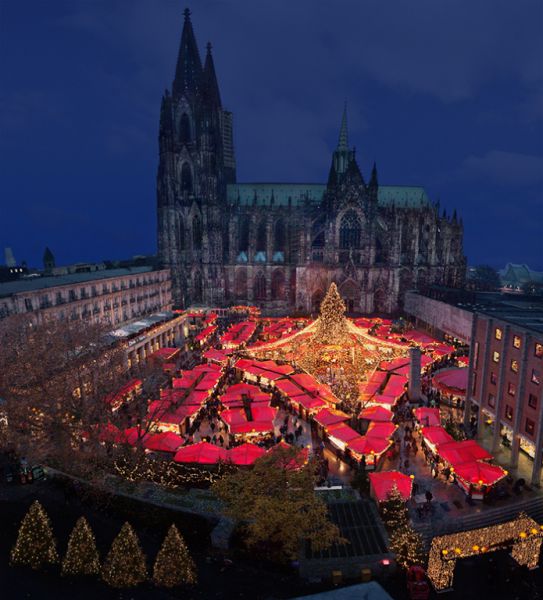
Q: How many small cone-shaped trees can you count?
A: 4